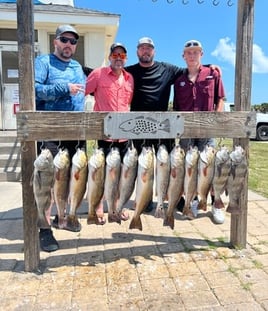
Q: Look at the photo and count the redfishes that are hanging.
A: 10